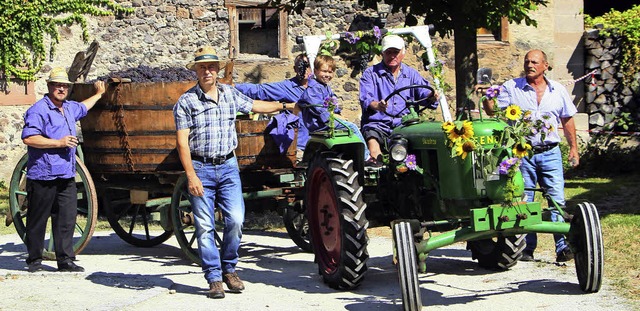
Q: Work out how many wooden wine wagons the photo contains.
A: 1